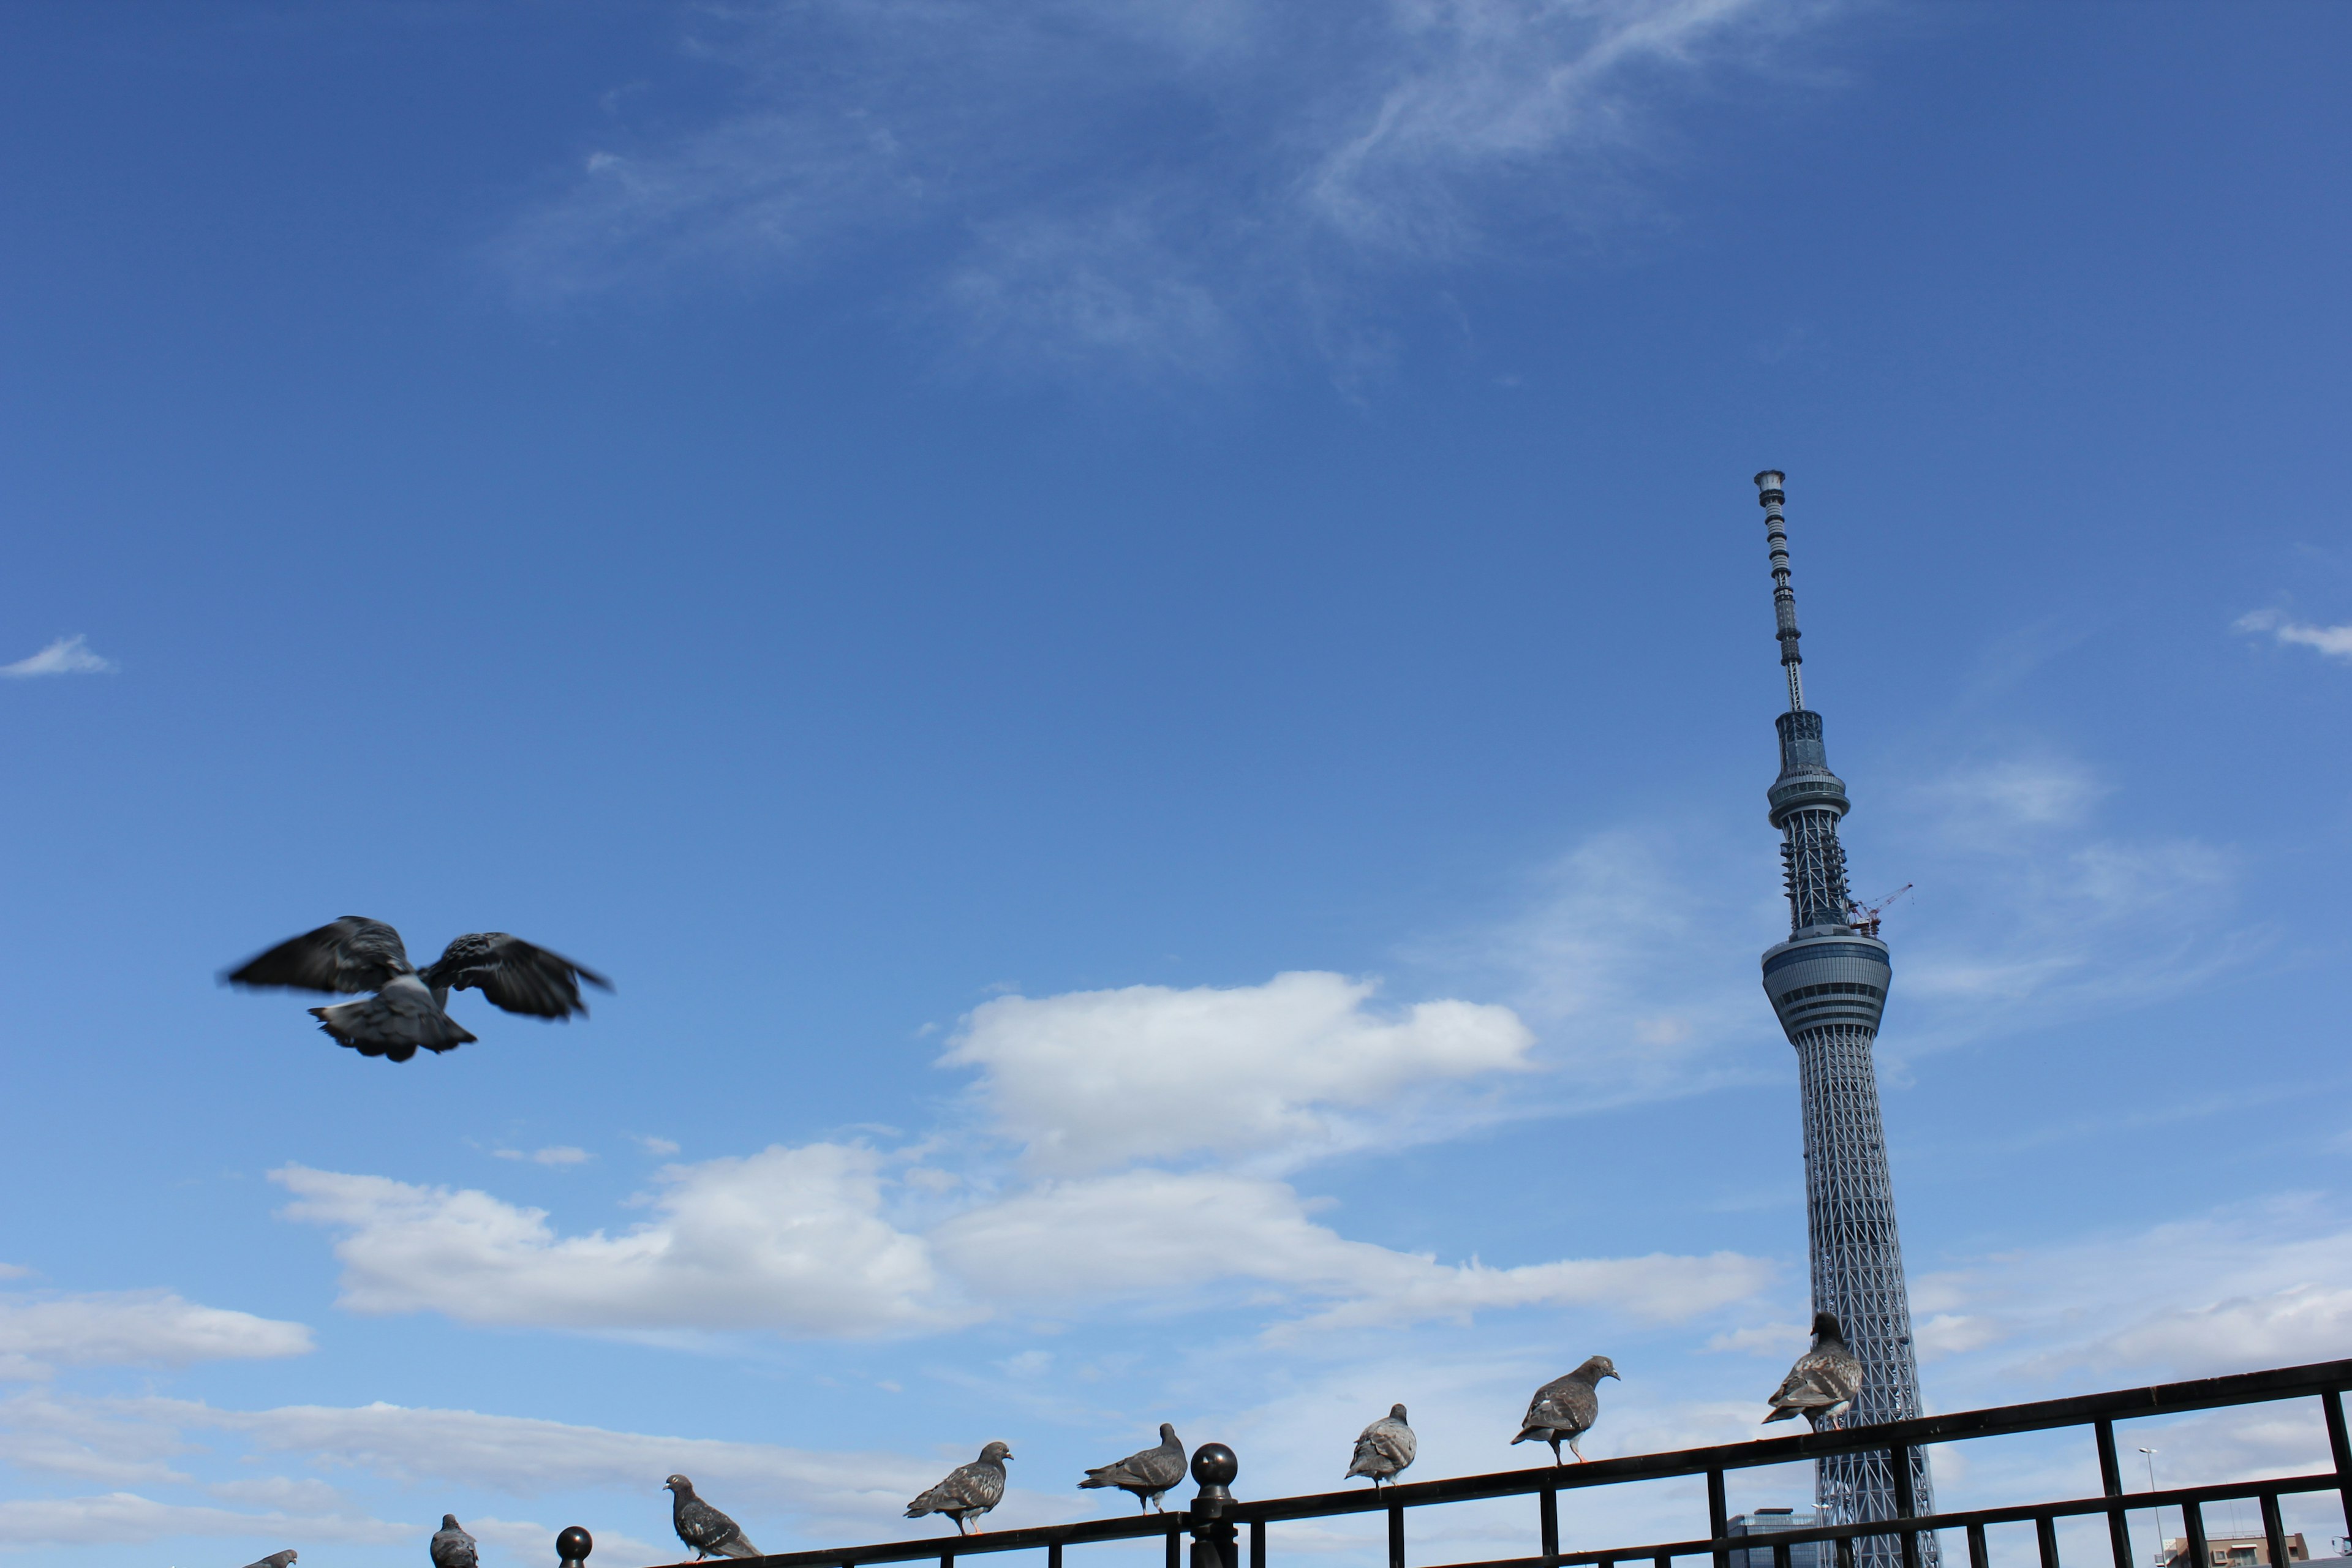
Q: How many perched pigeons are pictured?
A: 8